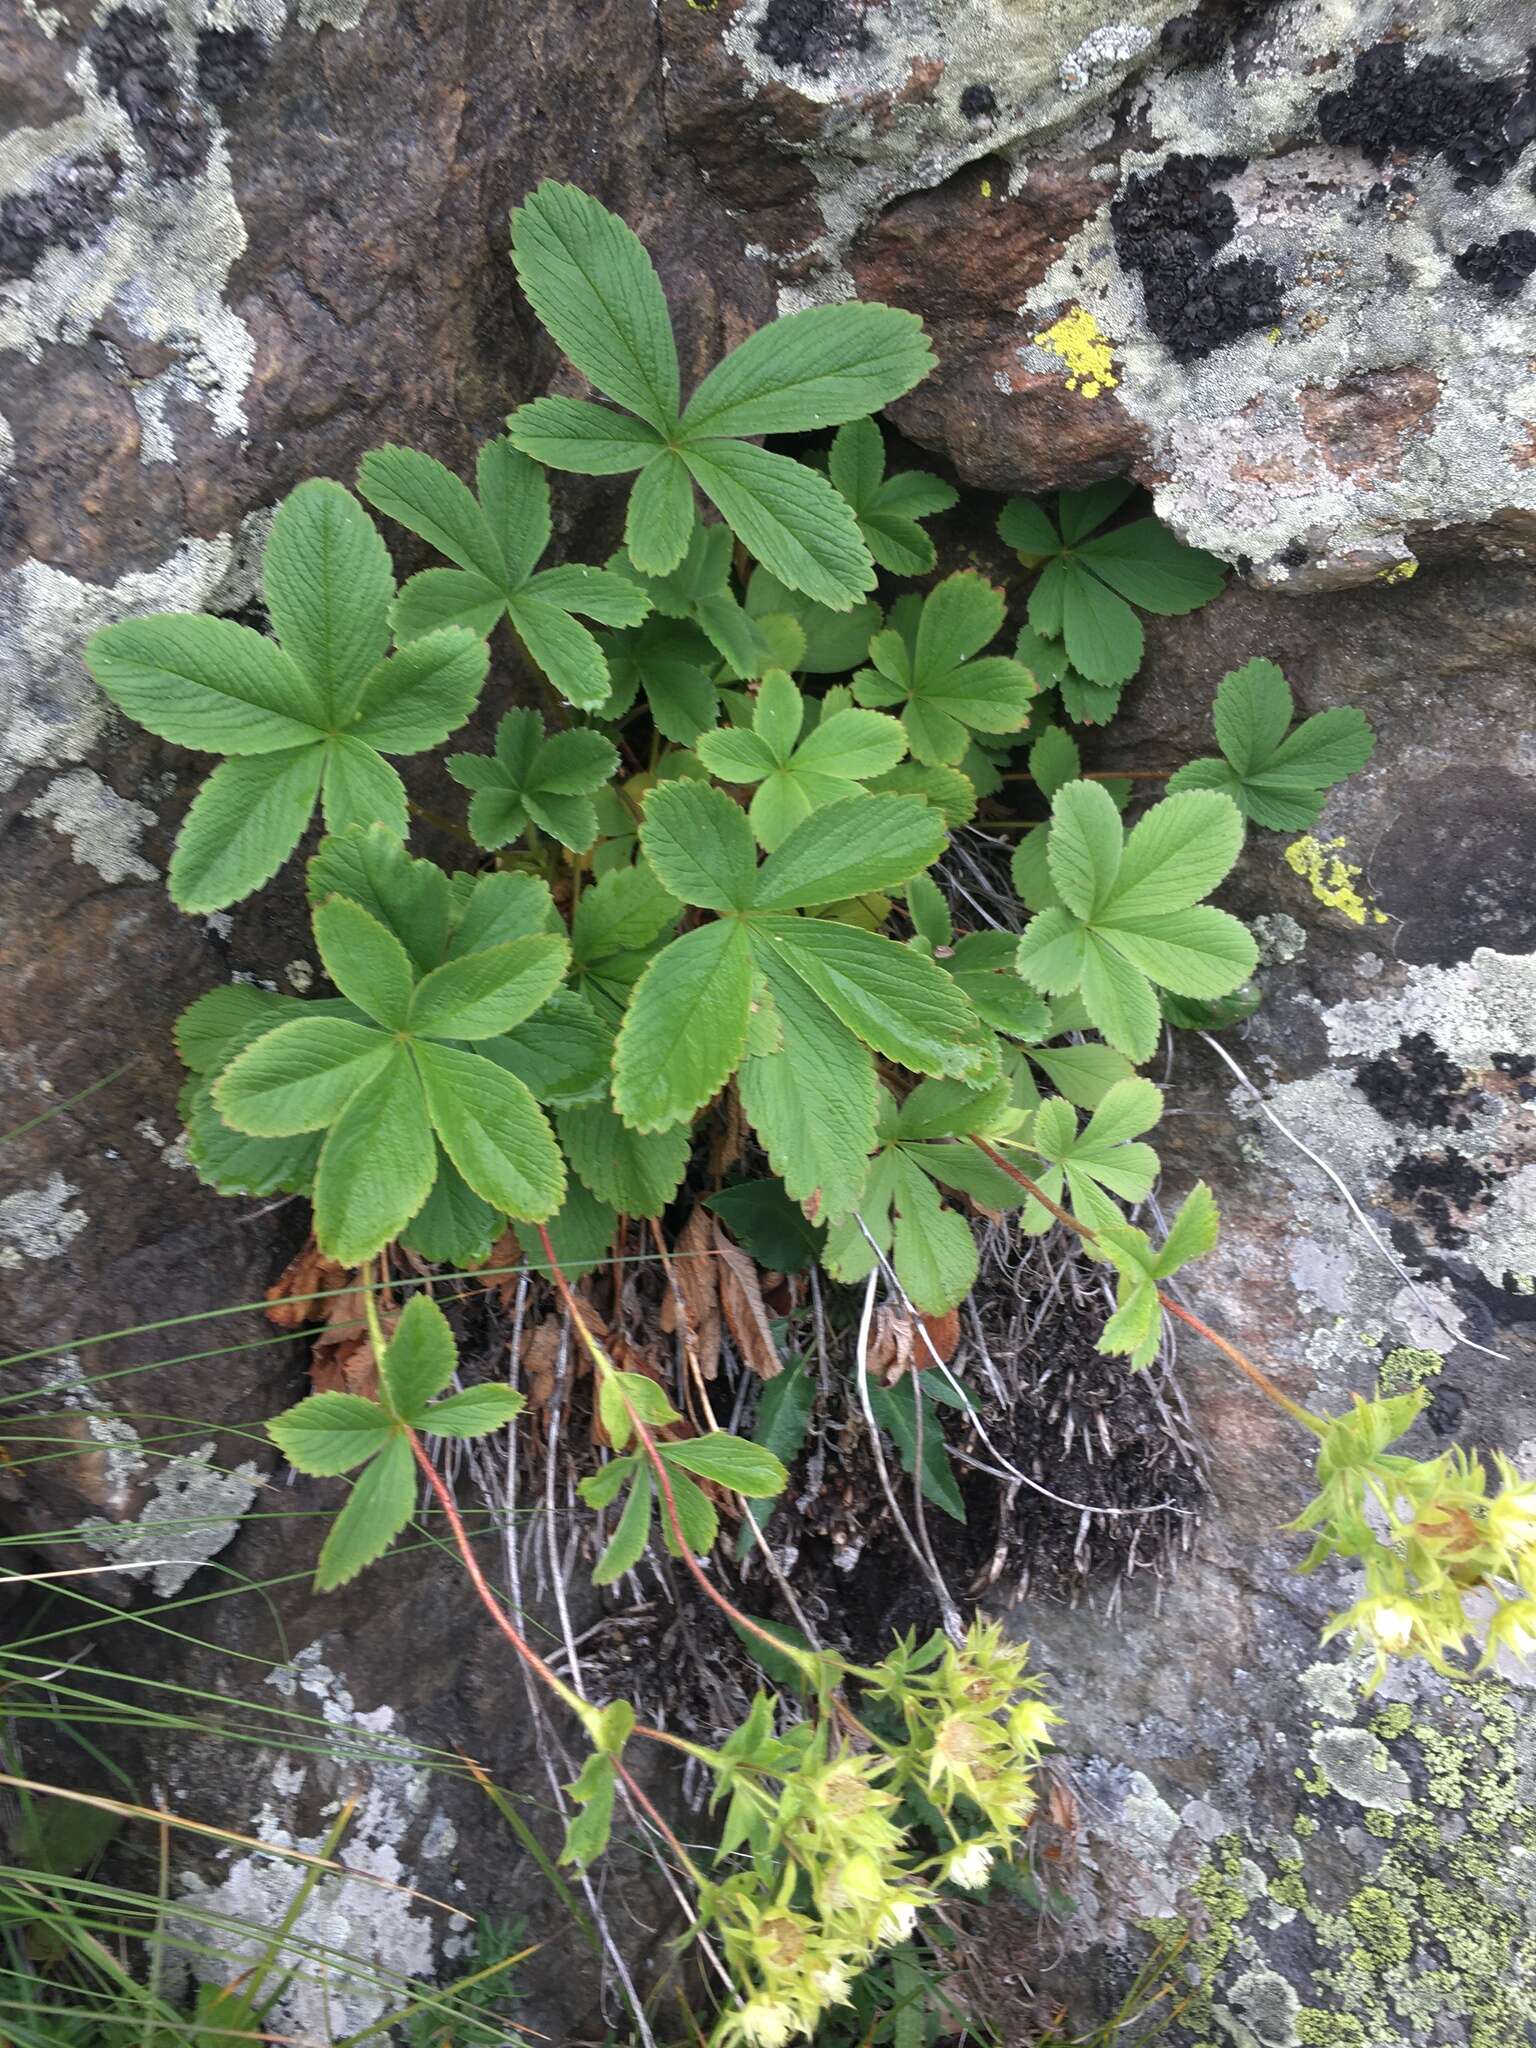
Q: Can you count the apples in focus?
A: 0